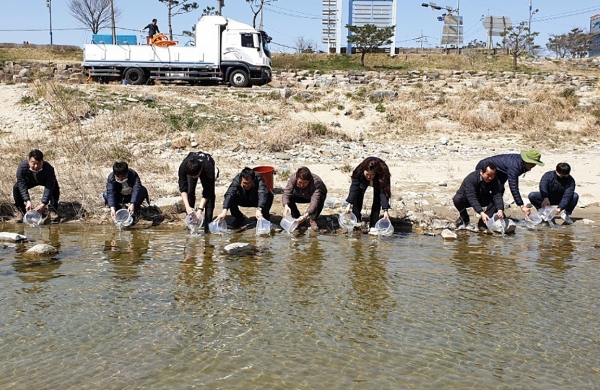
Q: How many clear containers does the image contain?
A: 11